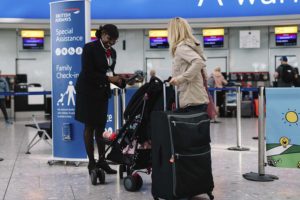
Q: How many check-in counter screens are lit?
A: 5